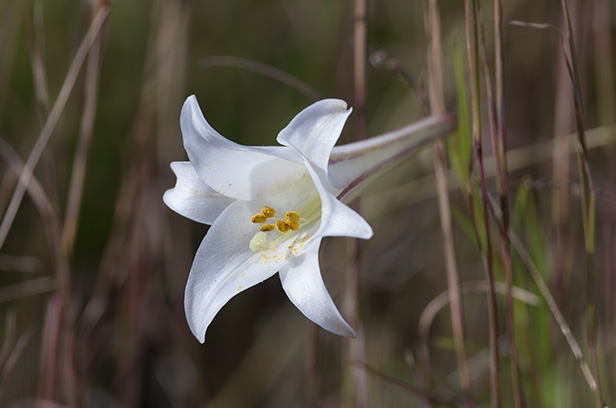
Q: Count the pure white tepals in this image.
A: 6